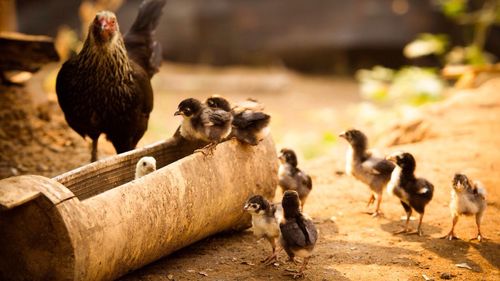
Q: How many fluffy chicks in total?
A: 9